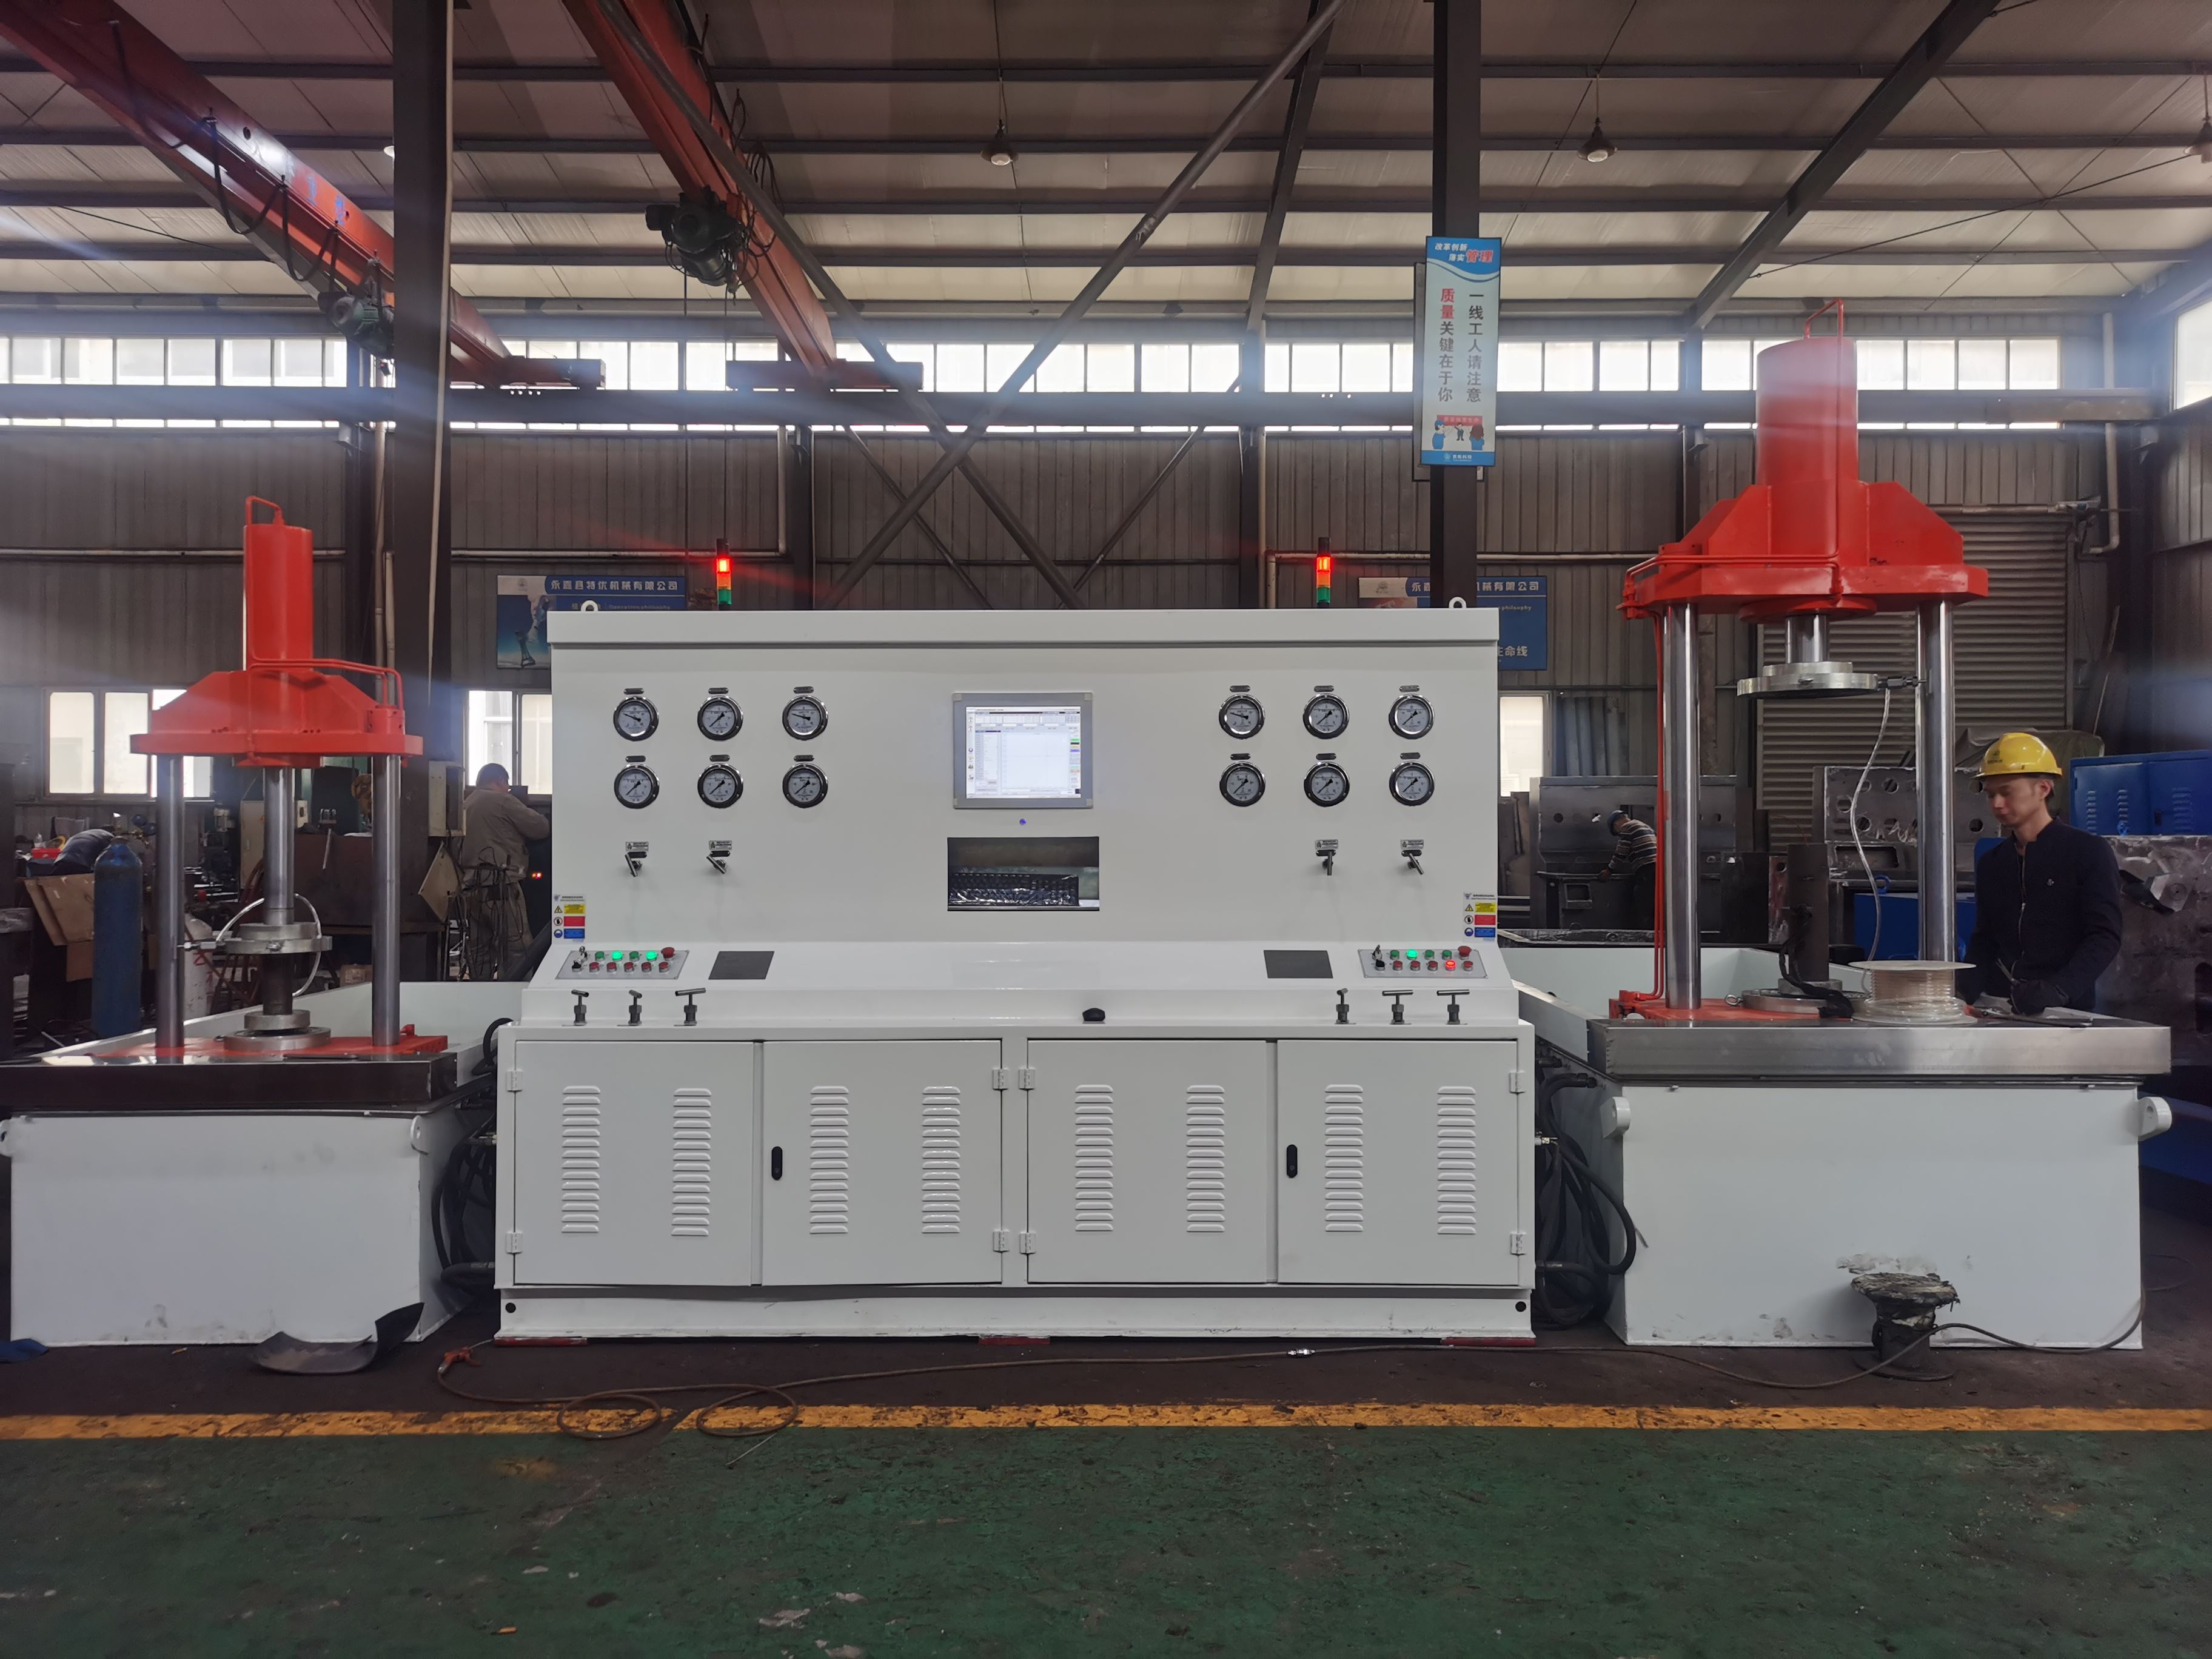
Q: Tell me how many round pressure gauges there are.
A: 12